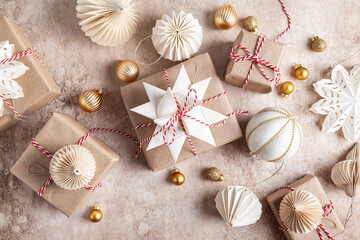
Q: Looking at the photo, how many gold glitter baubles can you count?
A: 3